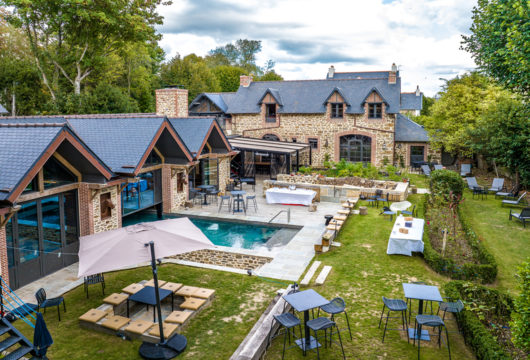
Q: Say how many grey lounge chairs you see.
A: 8